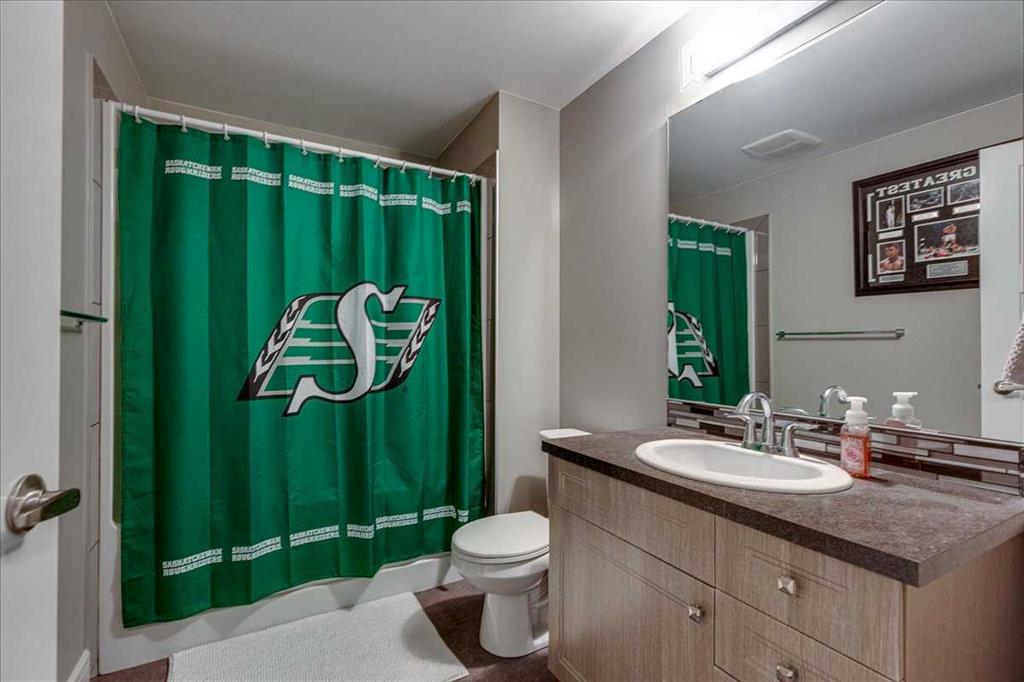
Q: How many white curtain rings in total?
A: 12